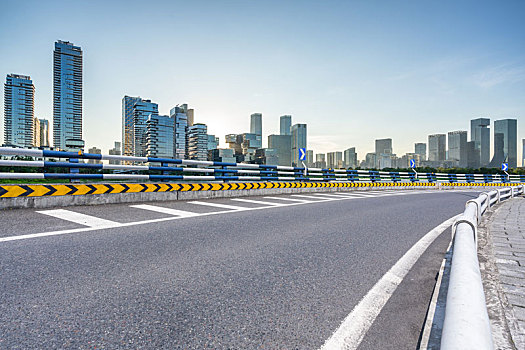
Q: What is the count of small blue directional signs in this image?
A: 3